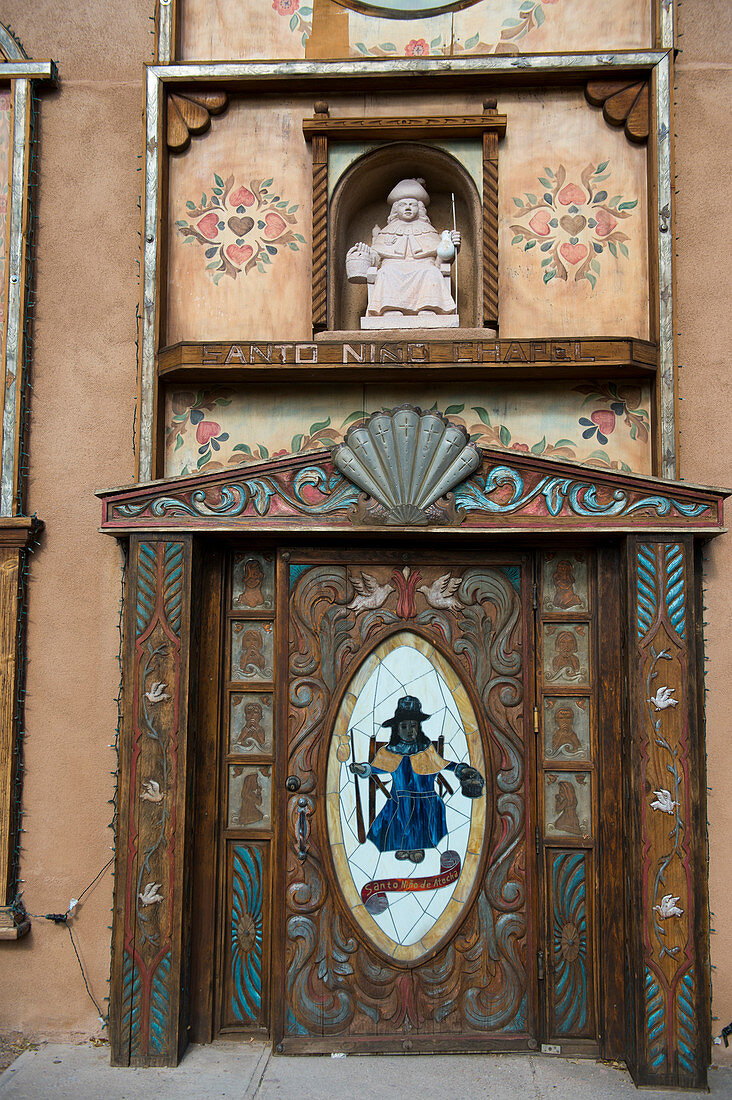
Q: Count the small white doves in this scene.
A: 8